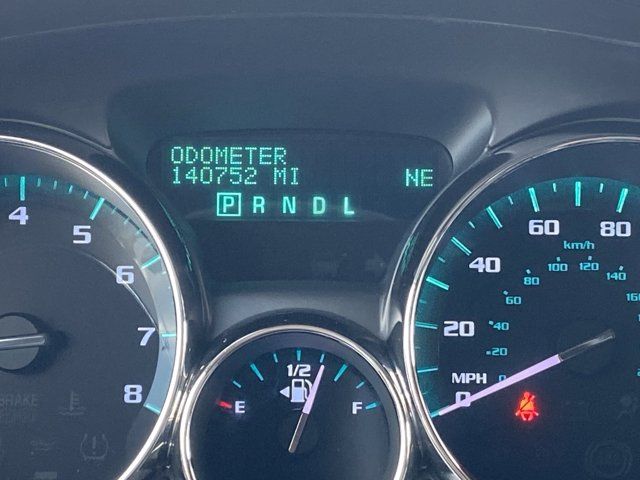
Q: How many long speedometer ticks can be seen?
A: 9